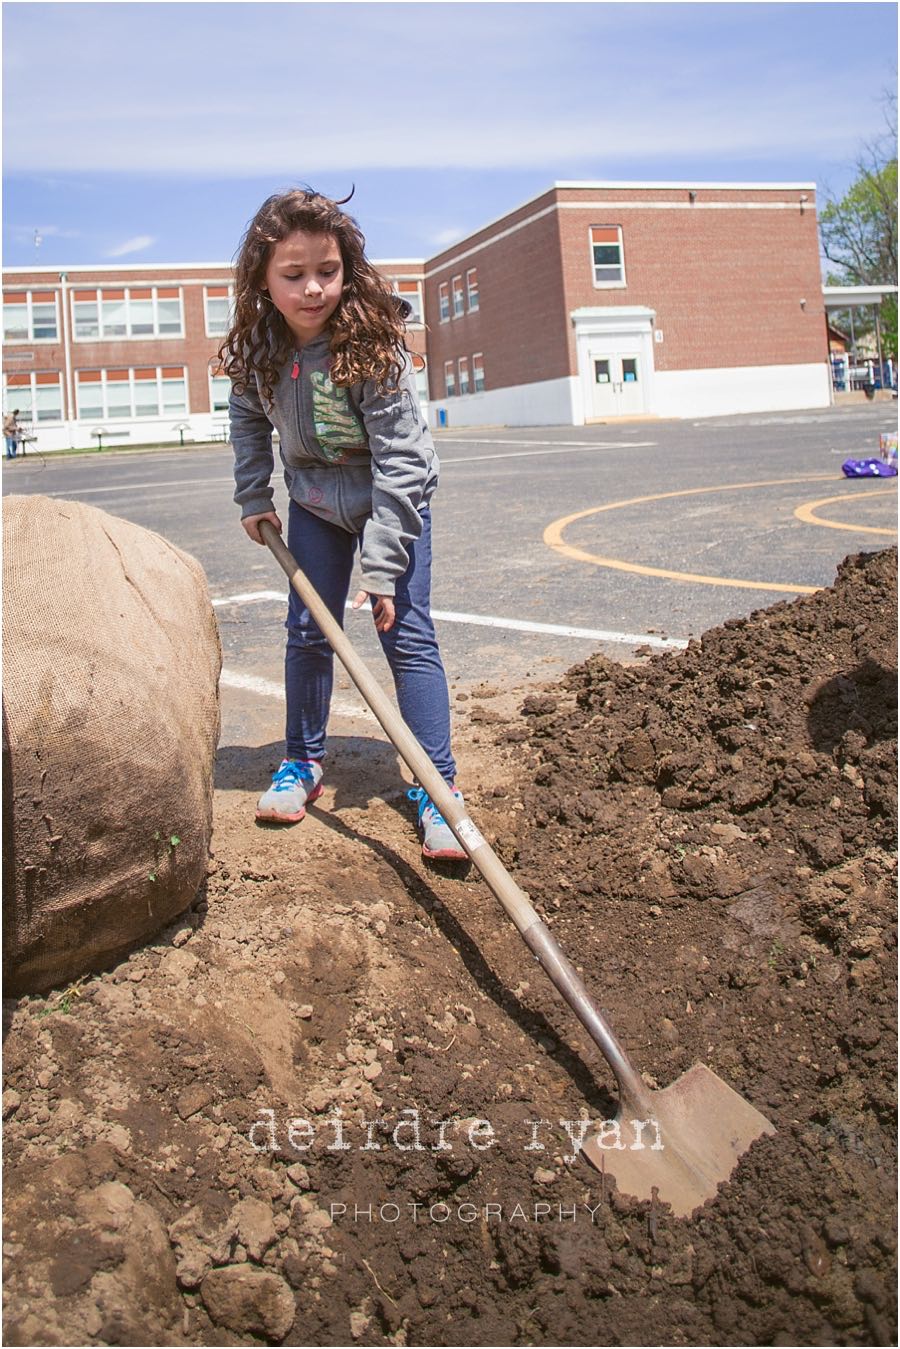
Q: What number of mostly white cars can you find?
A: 0